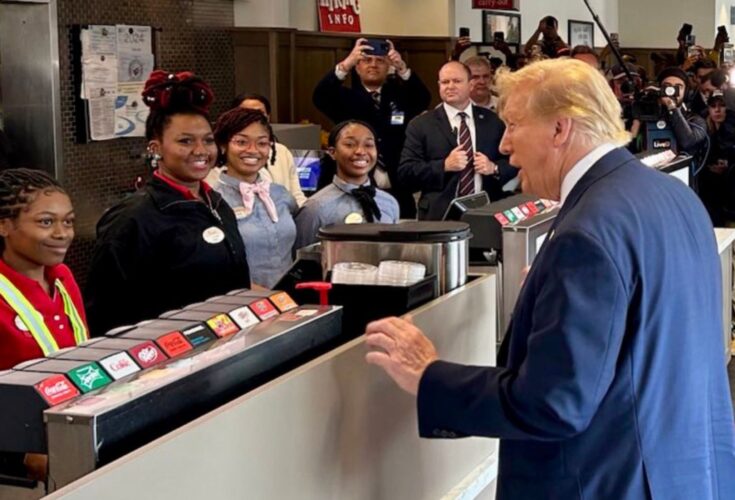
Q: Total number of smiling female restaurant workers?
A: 4